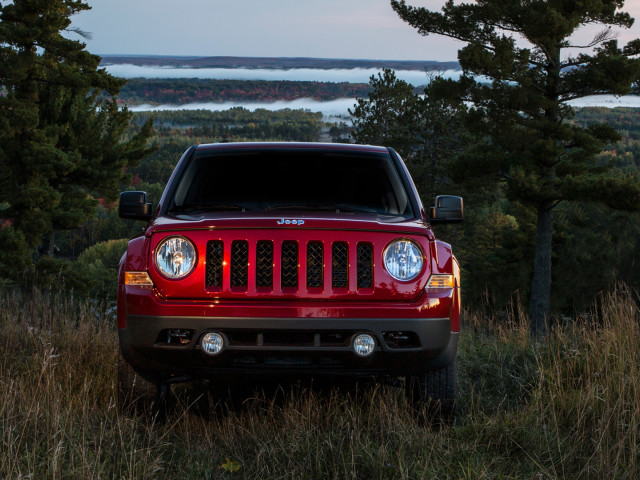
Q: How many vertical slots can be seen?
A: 7